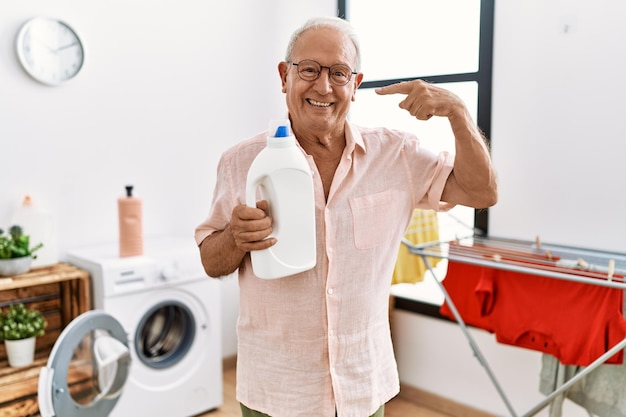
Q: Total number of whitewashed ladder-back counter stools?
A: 0